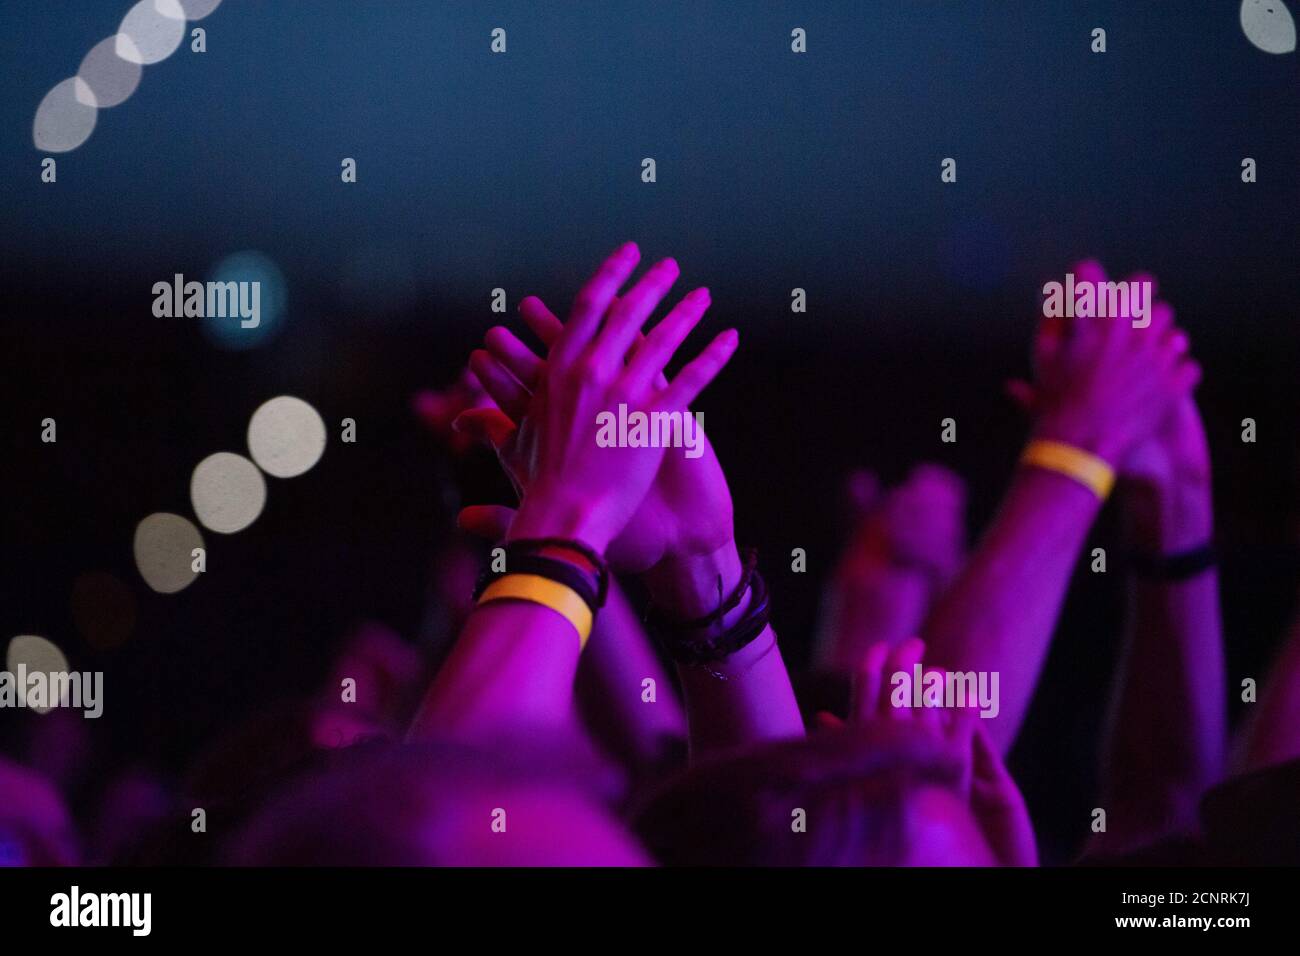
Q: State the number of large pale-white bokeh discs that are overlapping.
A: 4